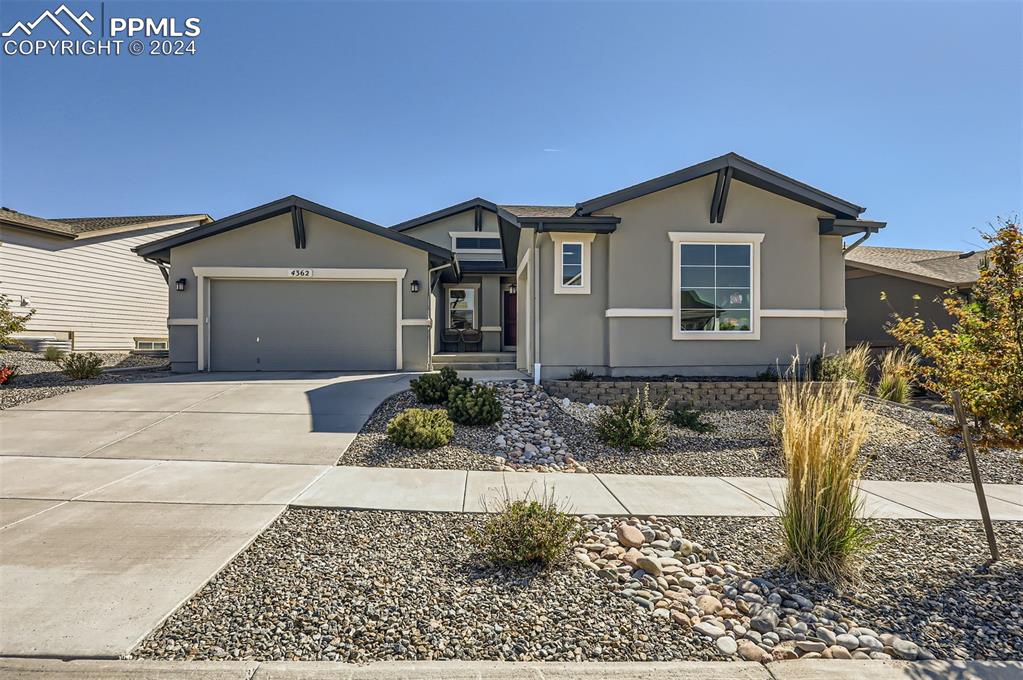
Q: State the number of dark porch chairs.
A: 2